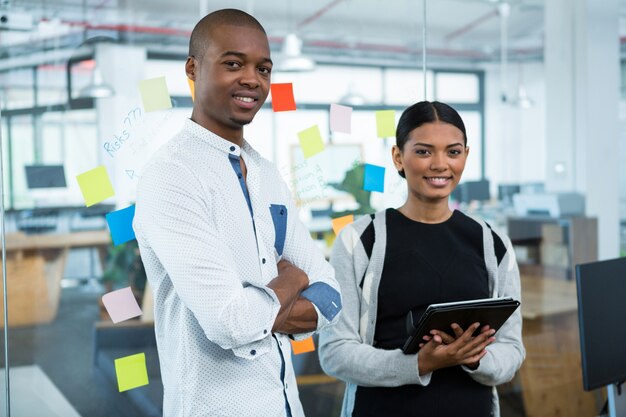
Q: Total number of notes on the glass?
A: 13